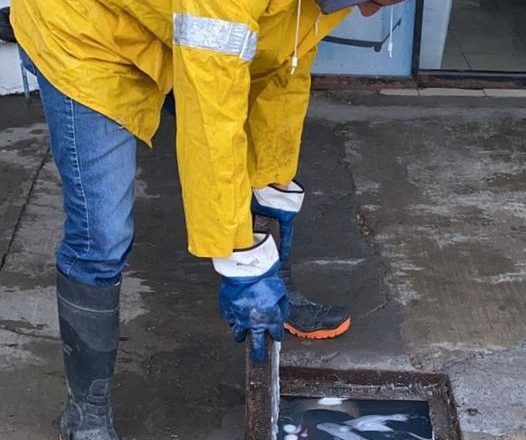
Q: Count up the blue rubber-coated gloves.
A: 2